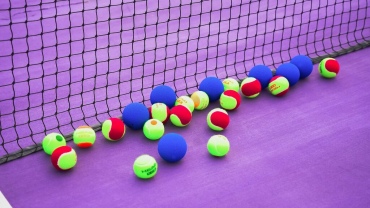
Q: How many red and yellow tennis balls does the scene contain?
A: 9